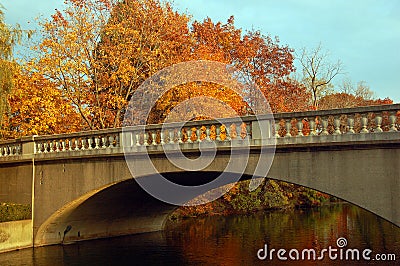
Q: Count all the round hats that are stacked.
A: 0